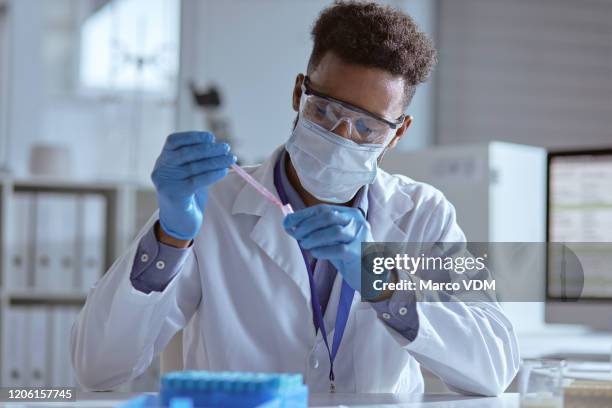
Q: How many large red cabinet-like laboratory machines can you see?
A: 0